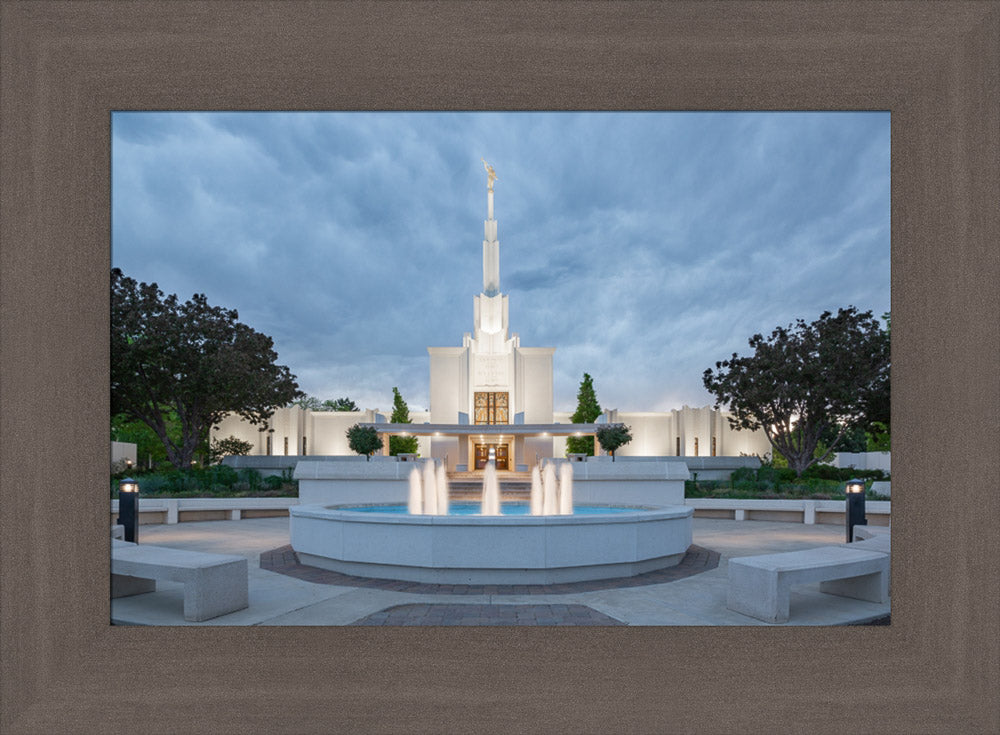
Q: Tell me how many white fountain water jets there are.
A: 7